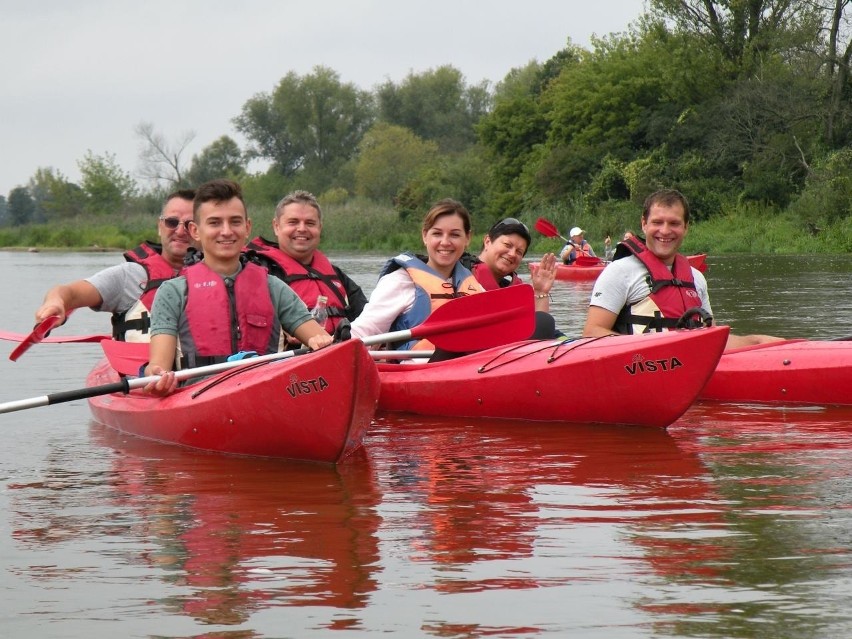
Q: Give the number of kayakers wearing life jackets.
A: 7